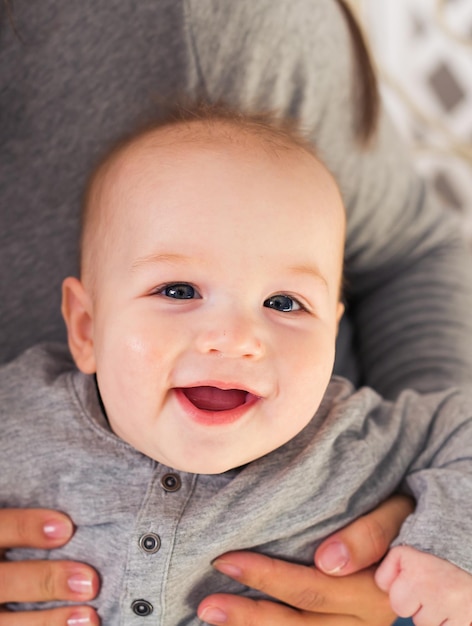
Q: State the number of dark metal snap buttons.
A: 3